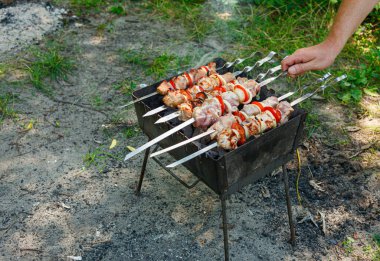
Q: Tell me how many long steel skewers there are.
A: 6